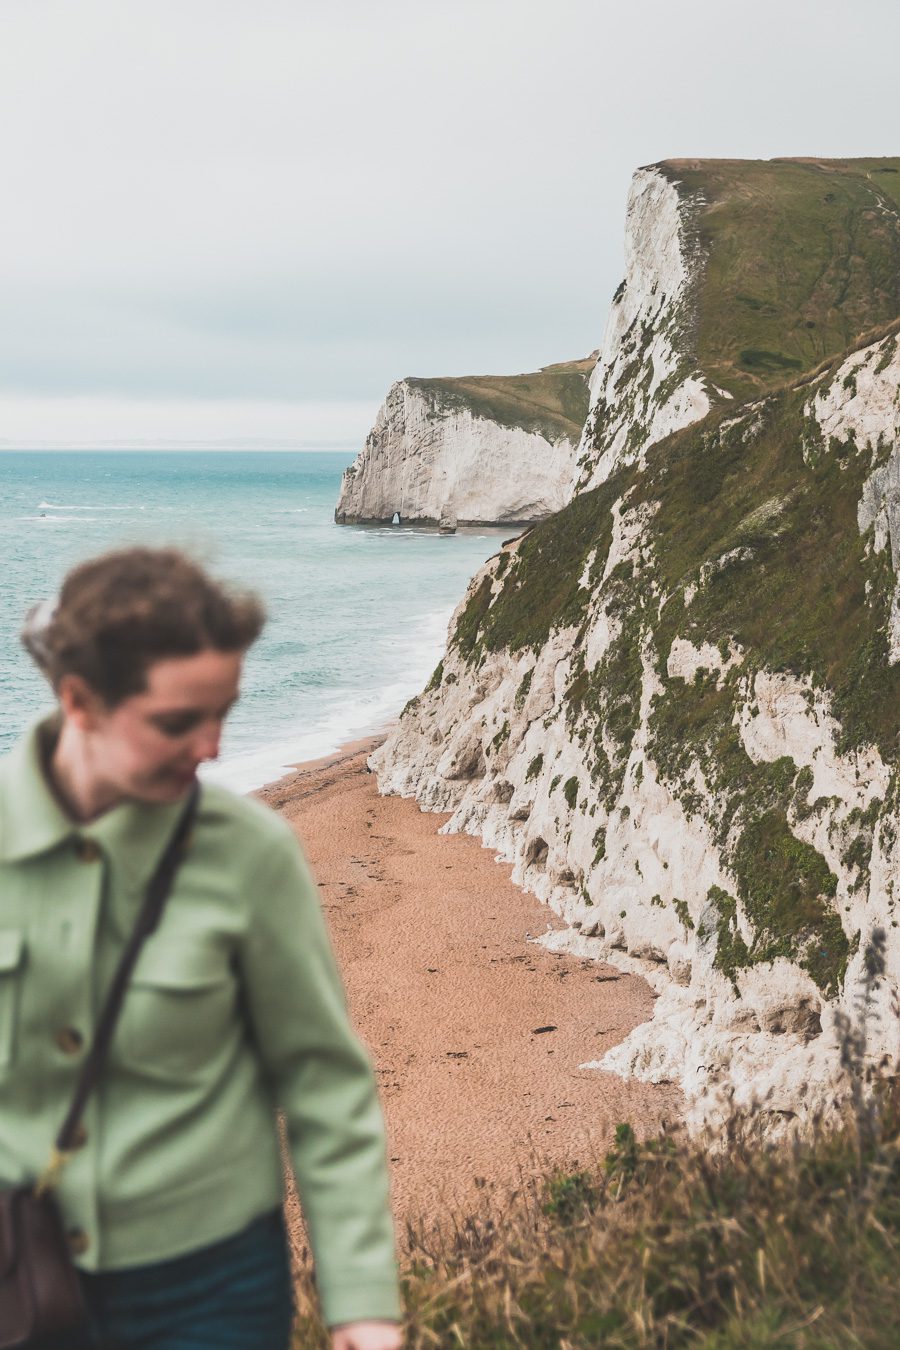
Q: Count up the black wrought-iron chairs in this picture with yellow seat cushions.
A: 0